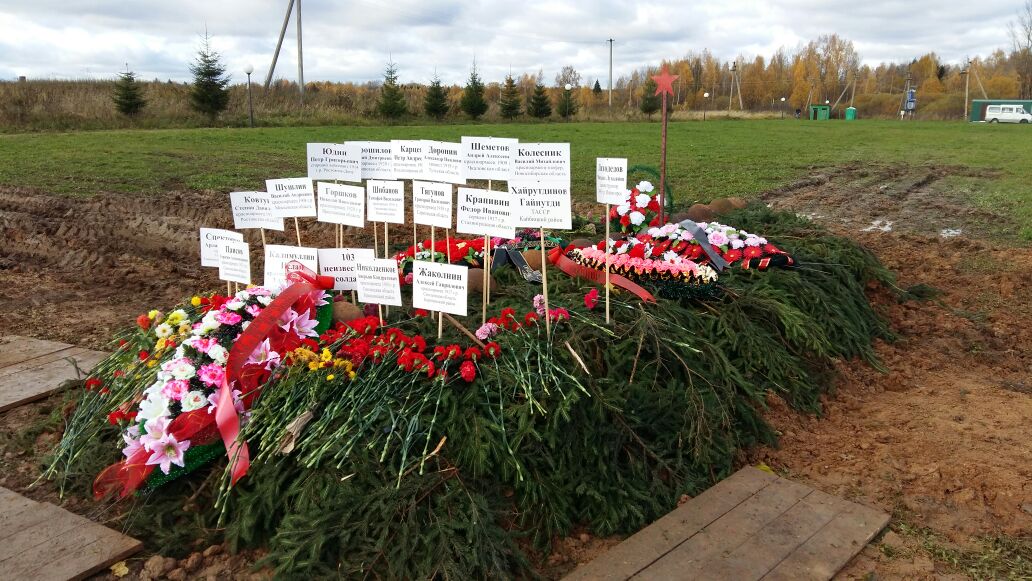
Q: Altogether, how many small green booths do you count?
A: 2